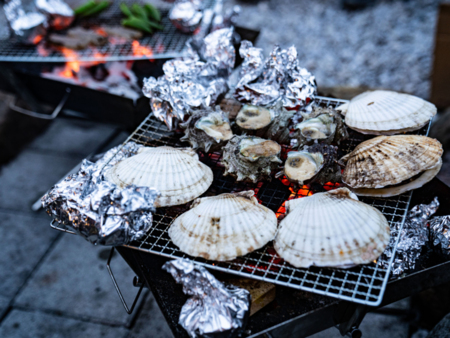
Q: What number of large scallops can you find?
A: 5